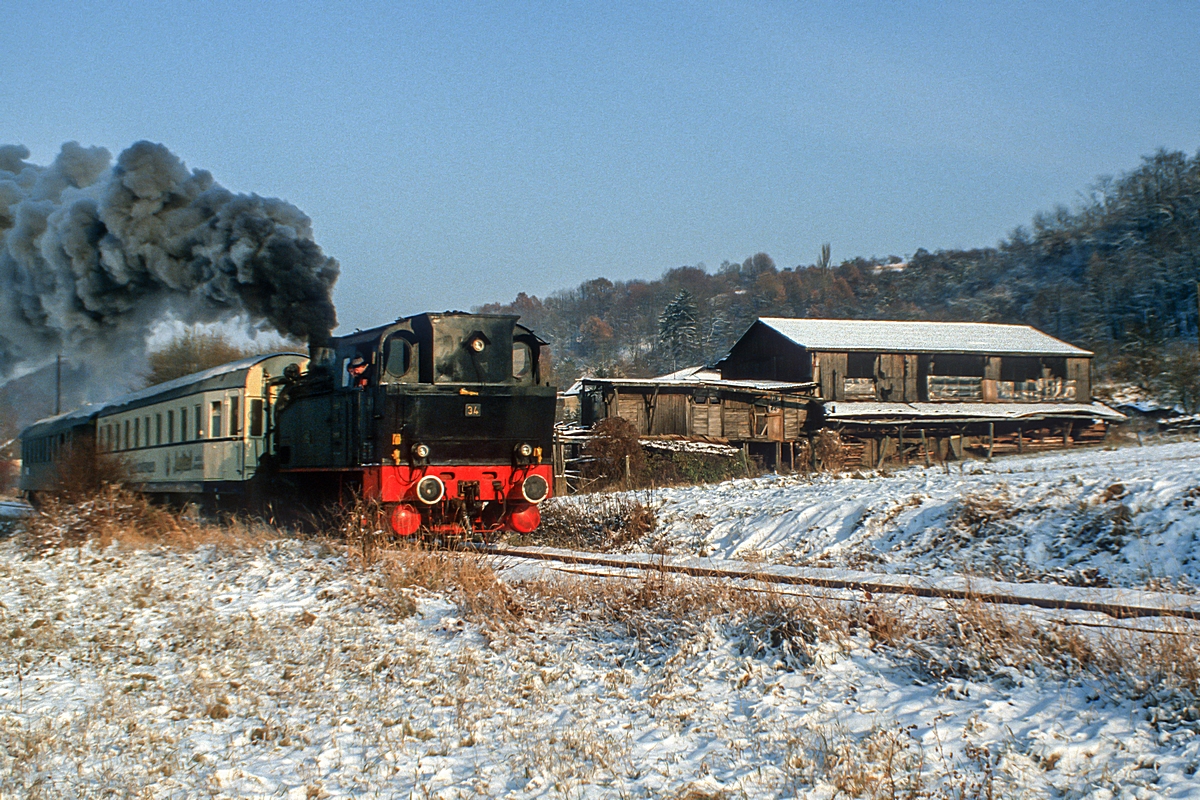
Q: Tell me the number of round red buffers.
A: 2